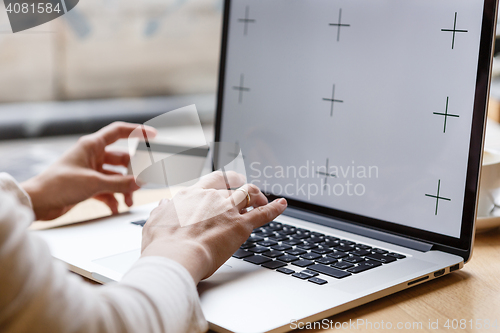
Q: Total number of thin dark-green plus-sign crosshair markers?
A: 9